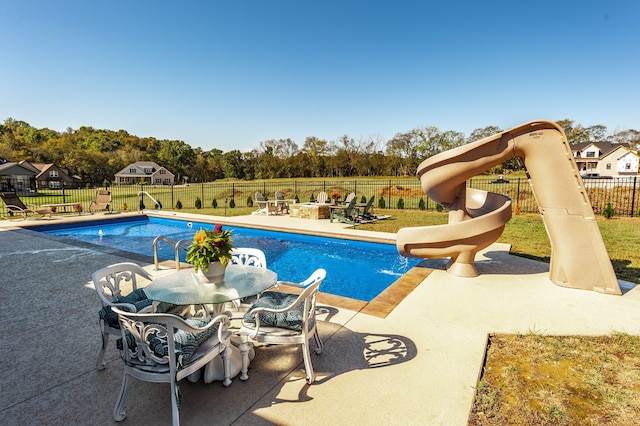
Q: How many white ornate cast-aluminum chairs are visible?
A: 4